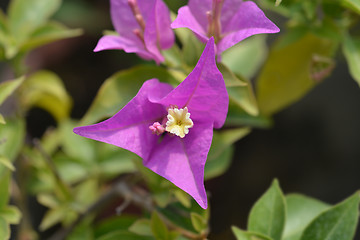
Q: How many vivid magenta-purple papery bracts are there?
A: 9